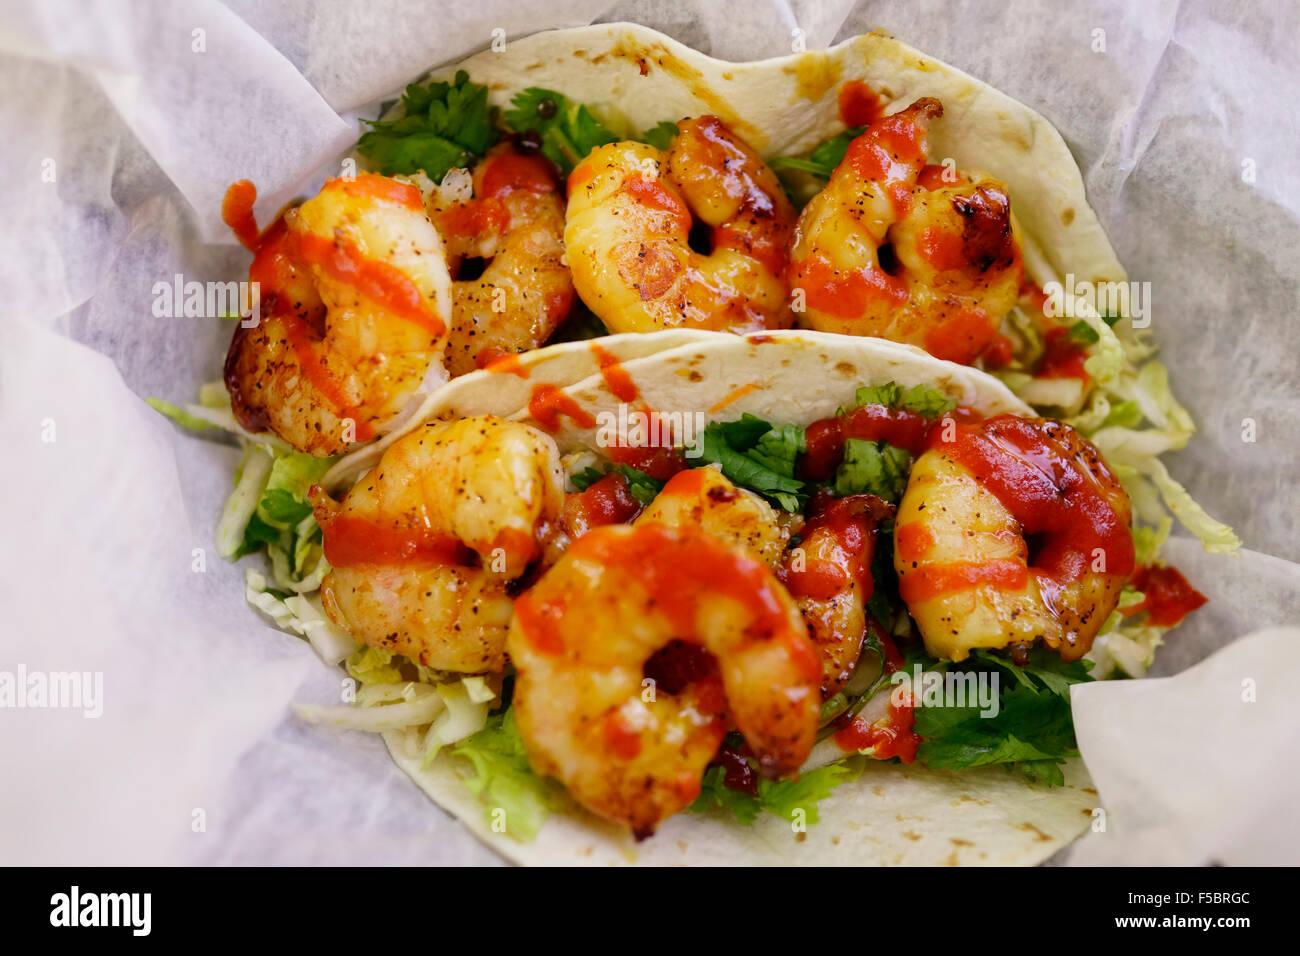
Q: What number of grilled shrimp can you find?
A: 8